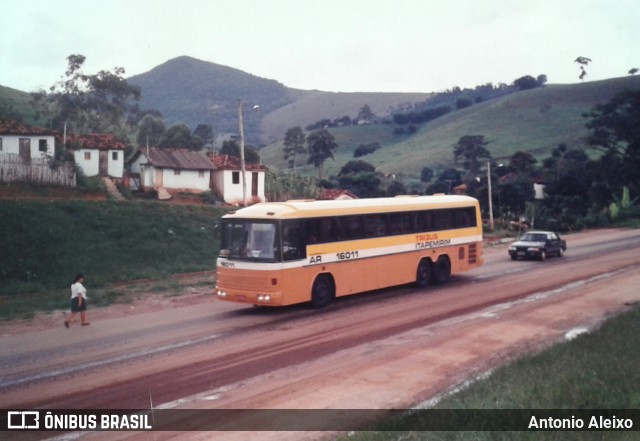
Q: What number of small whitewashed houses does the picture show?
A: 4